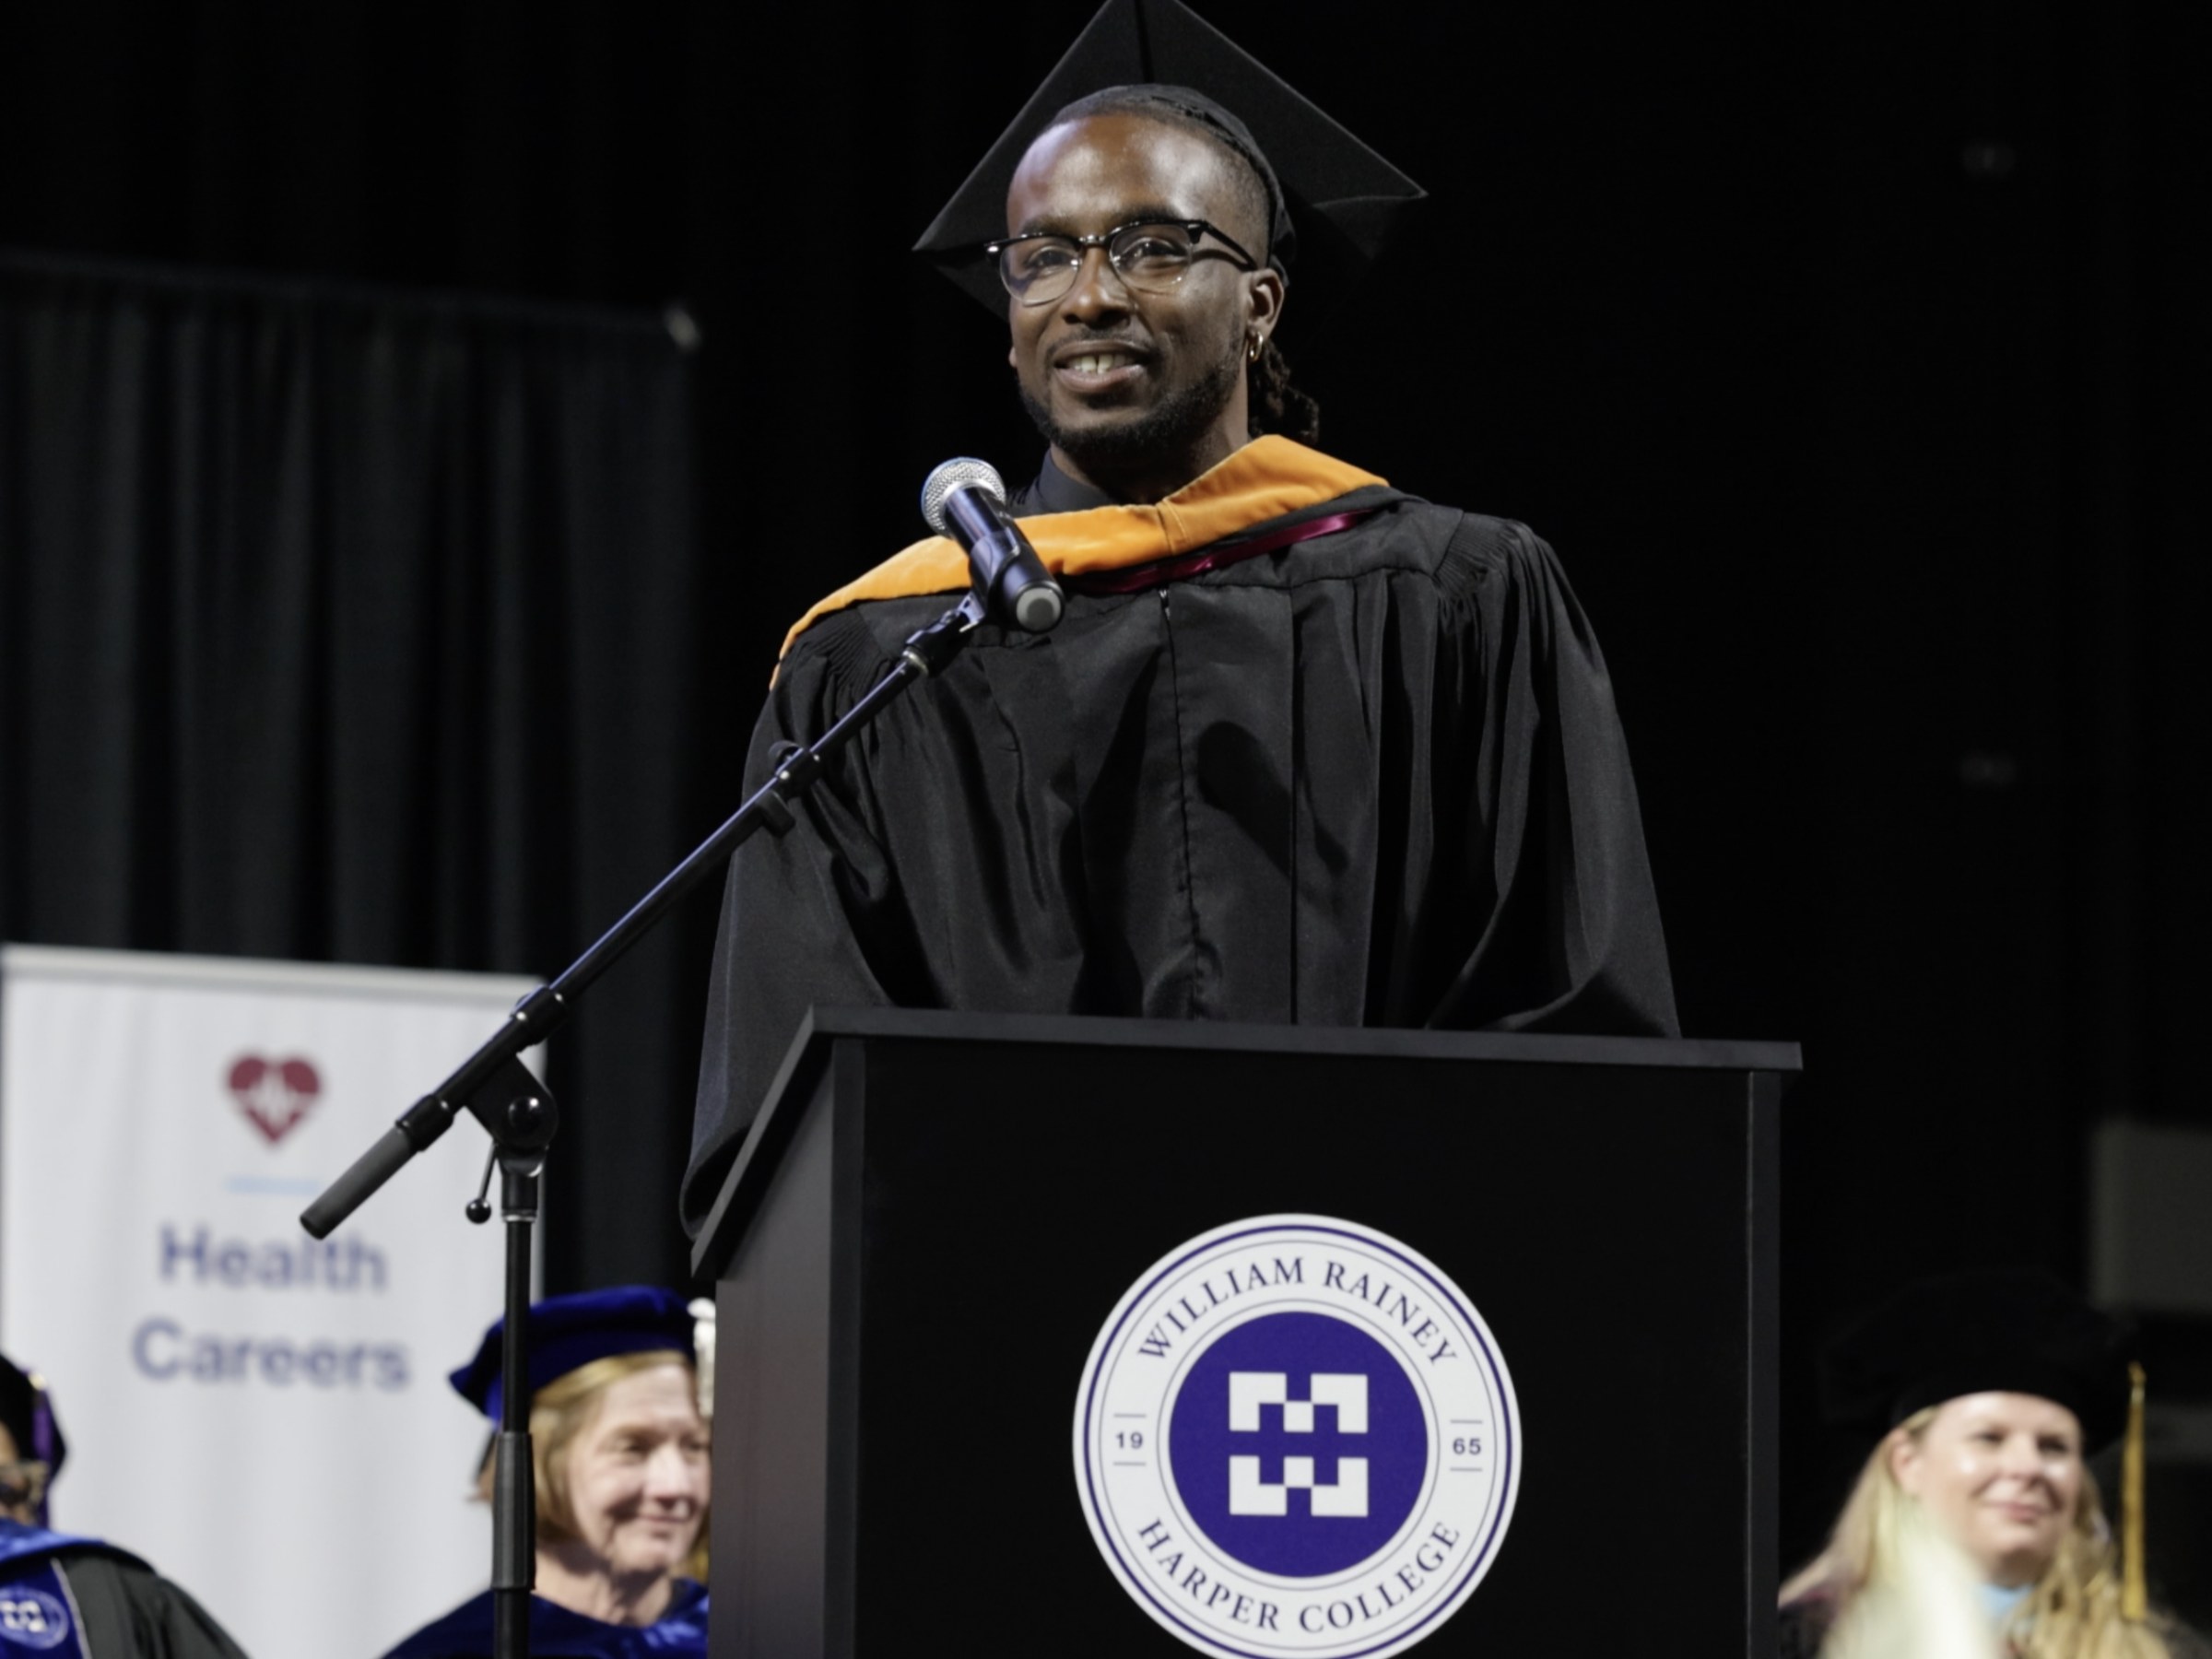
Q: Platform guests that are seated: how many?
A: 3